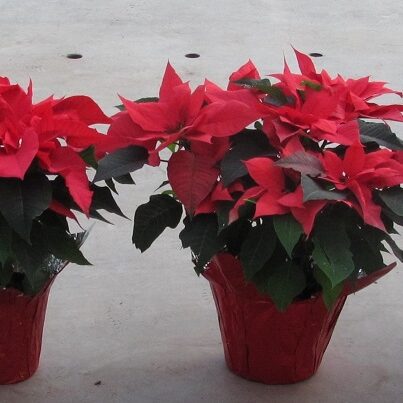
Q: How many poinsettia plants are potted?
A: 2